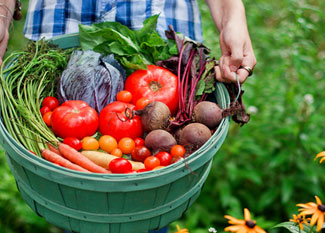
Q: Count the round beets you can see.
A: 4